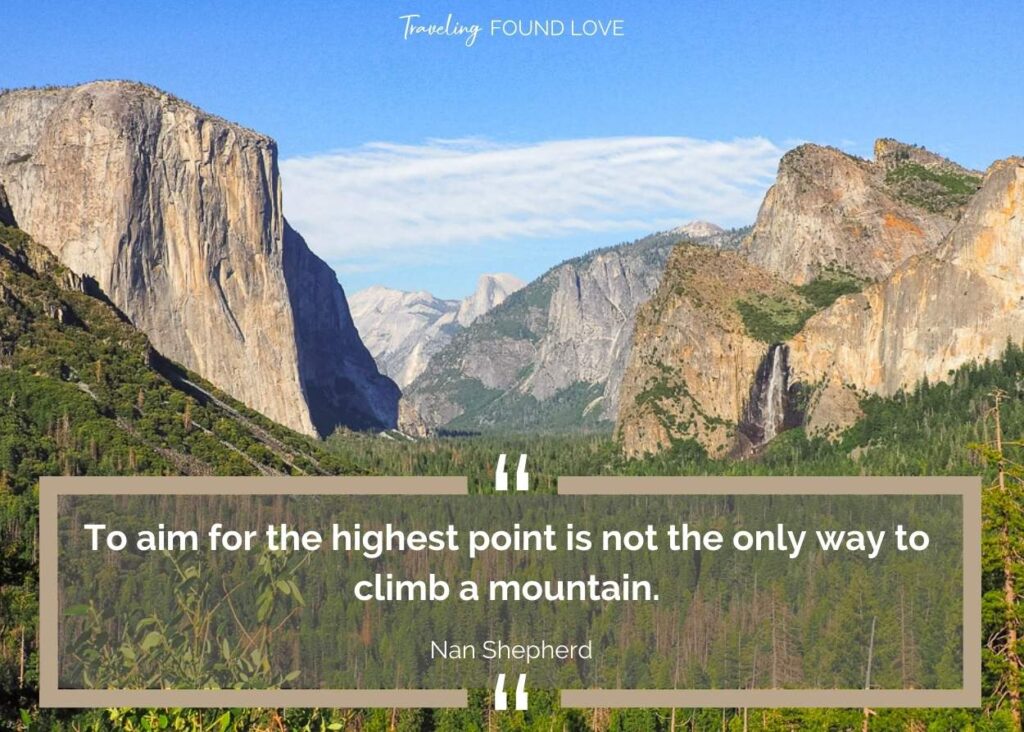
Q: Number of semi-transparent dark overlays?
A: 1